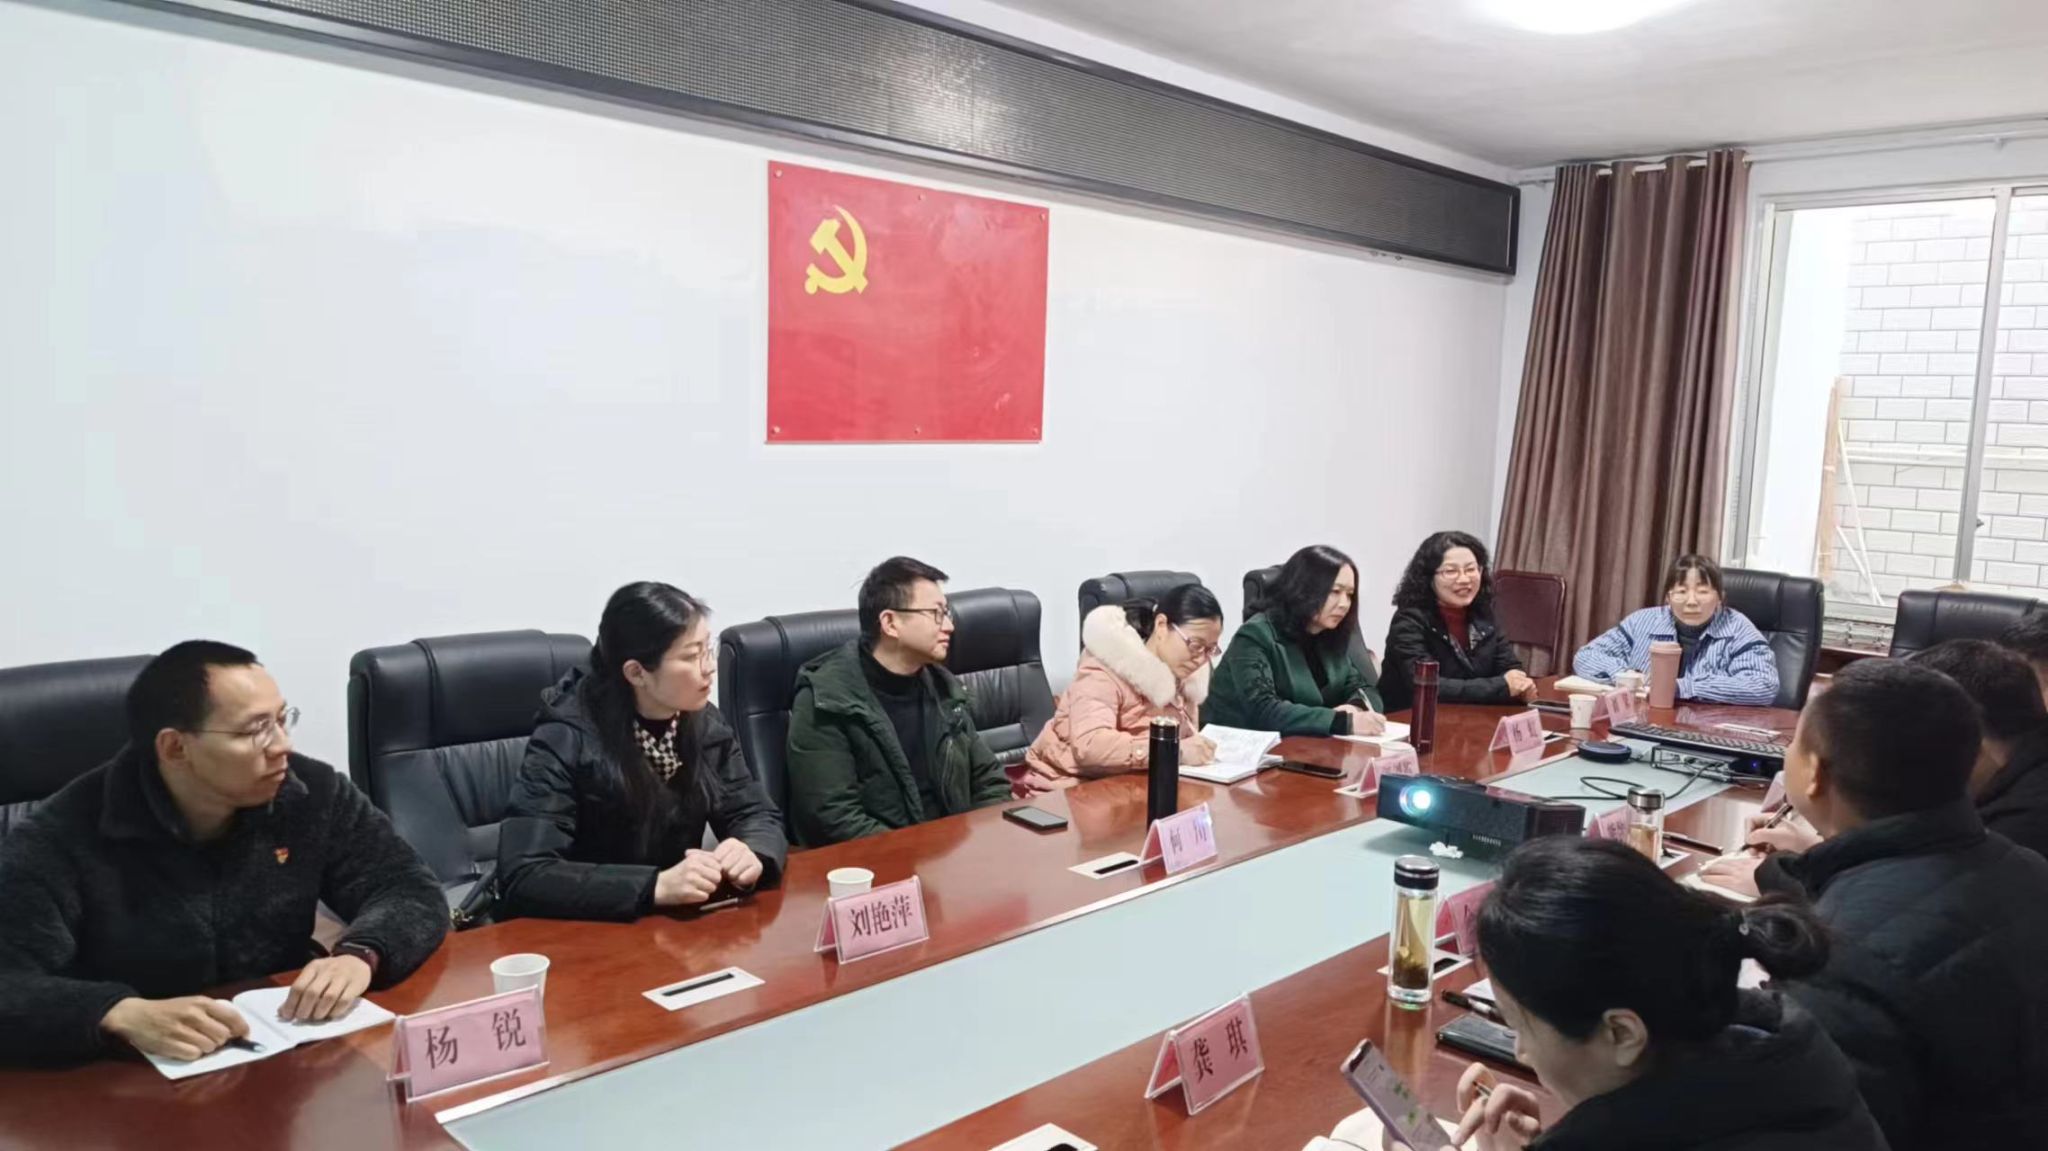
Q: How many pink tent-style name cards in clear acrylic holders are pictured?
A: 10